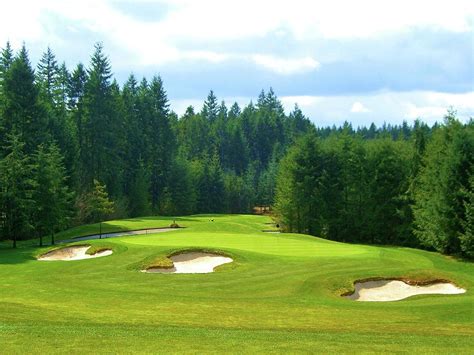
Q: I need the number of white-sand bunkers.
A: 3